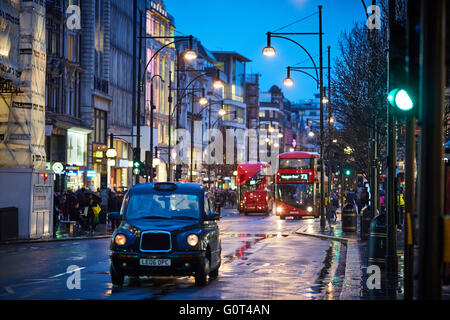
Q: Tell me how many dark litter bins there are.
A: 3